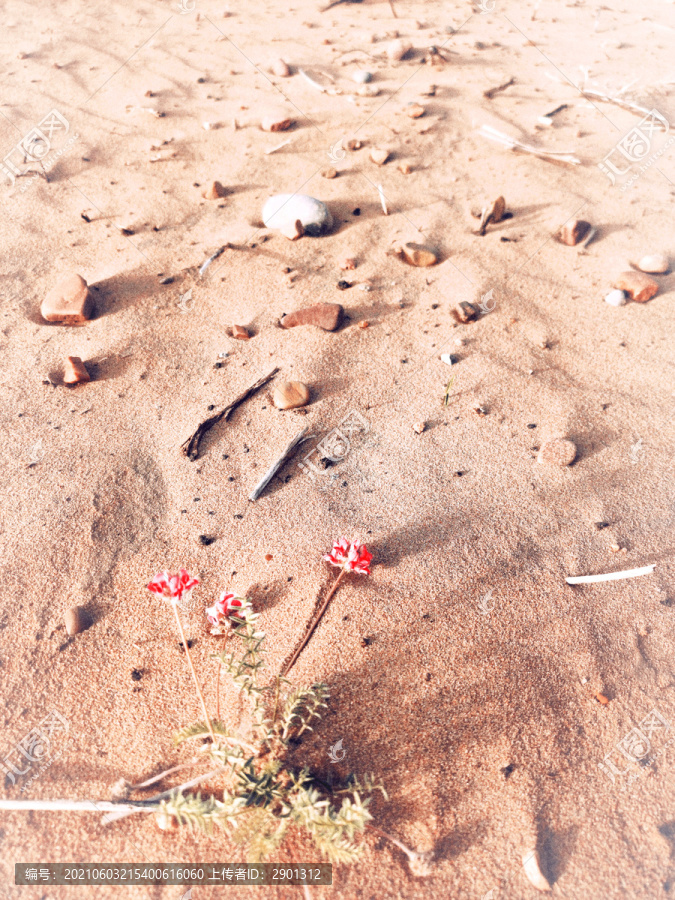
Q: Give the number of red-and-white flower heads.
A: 3